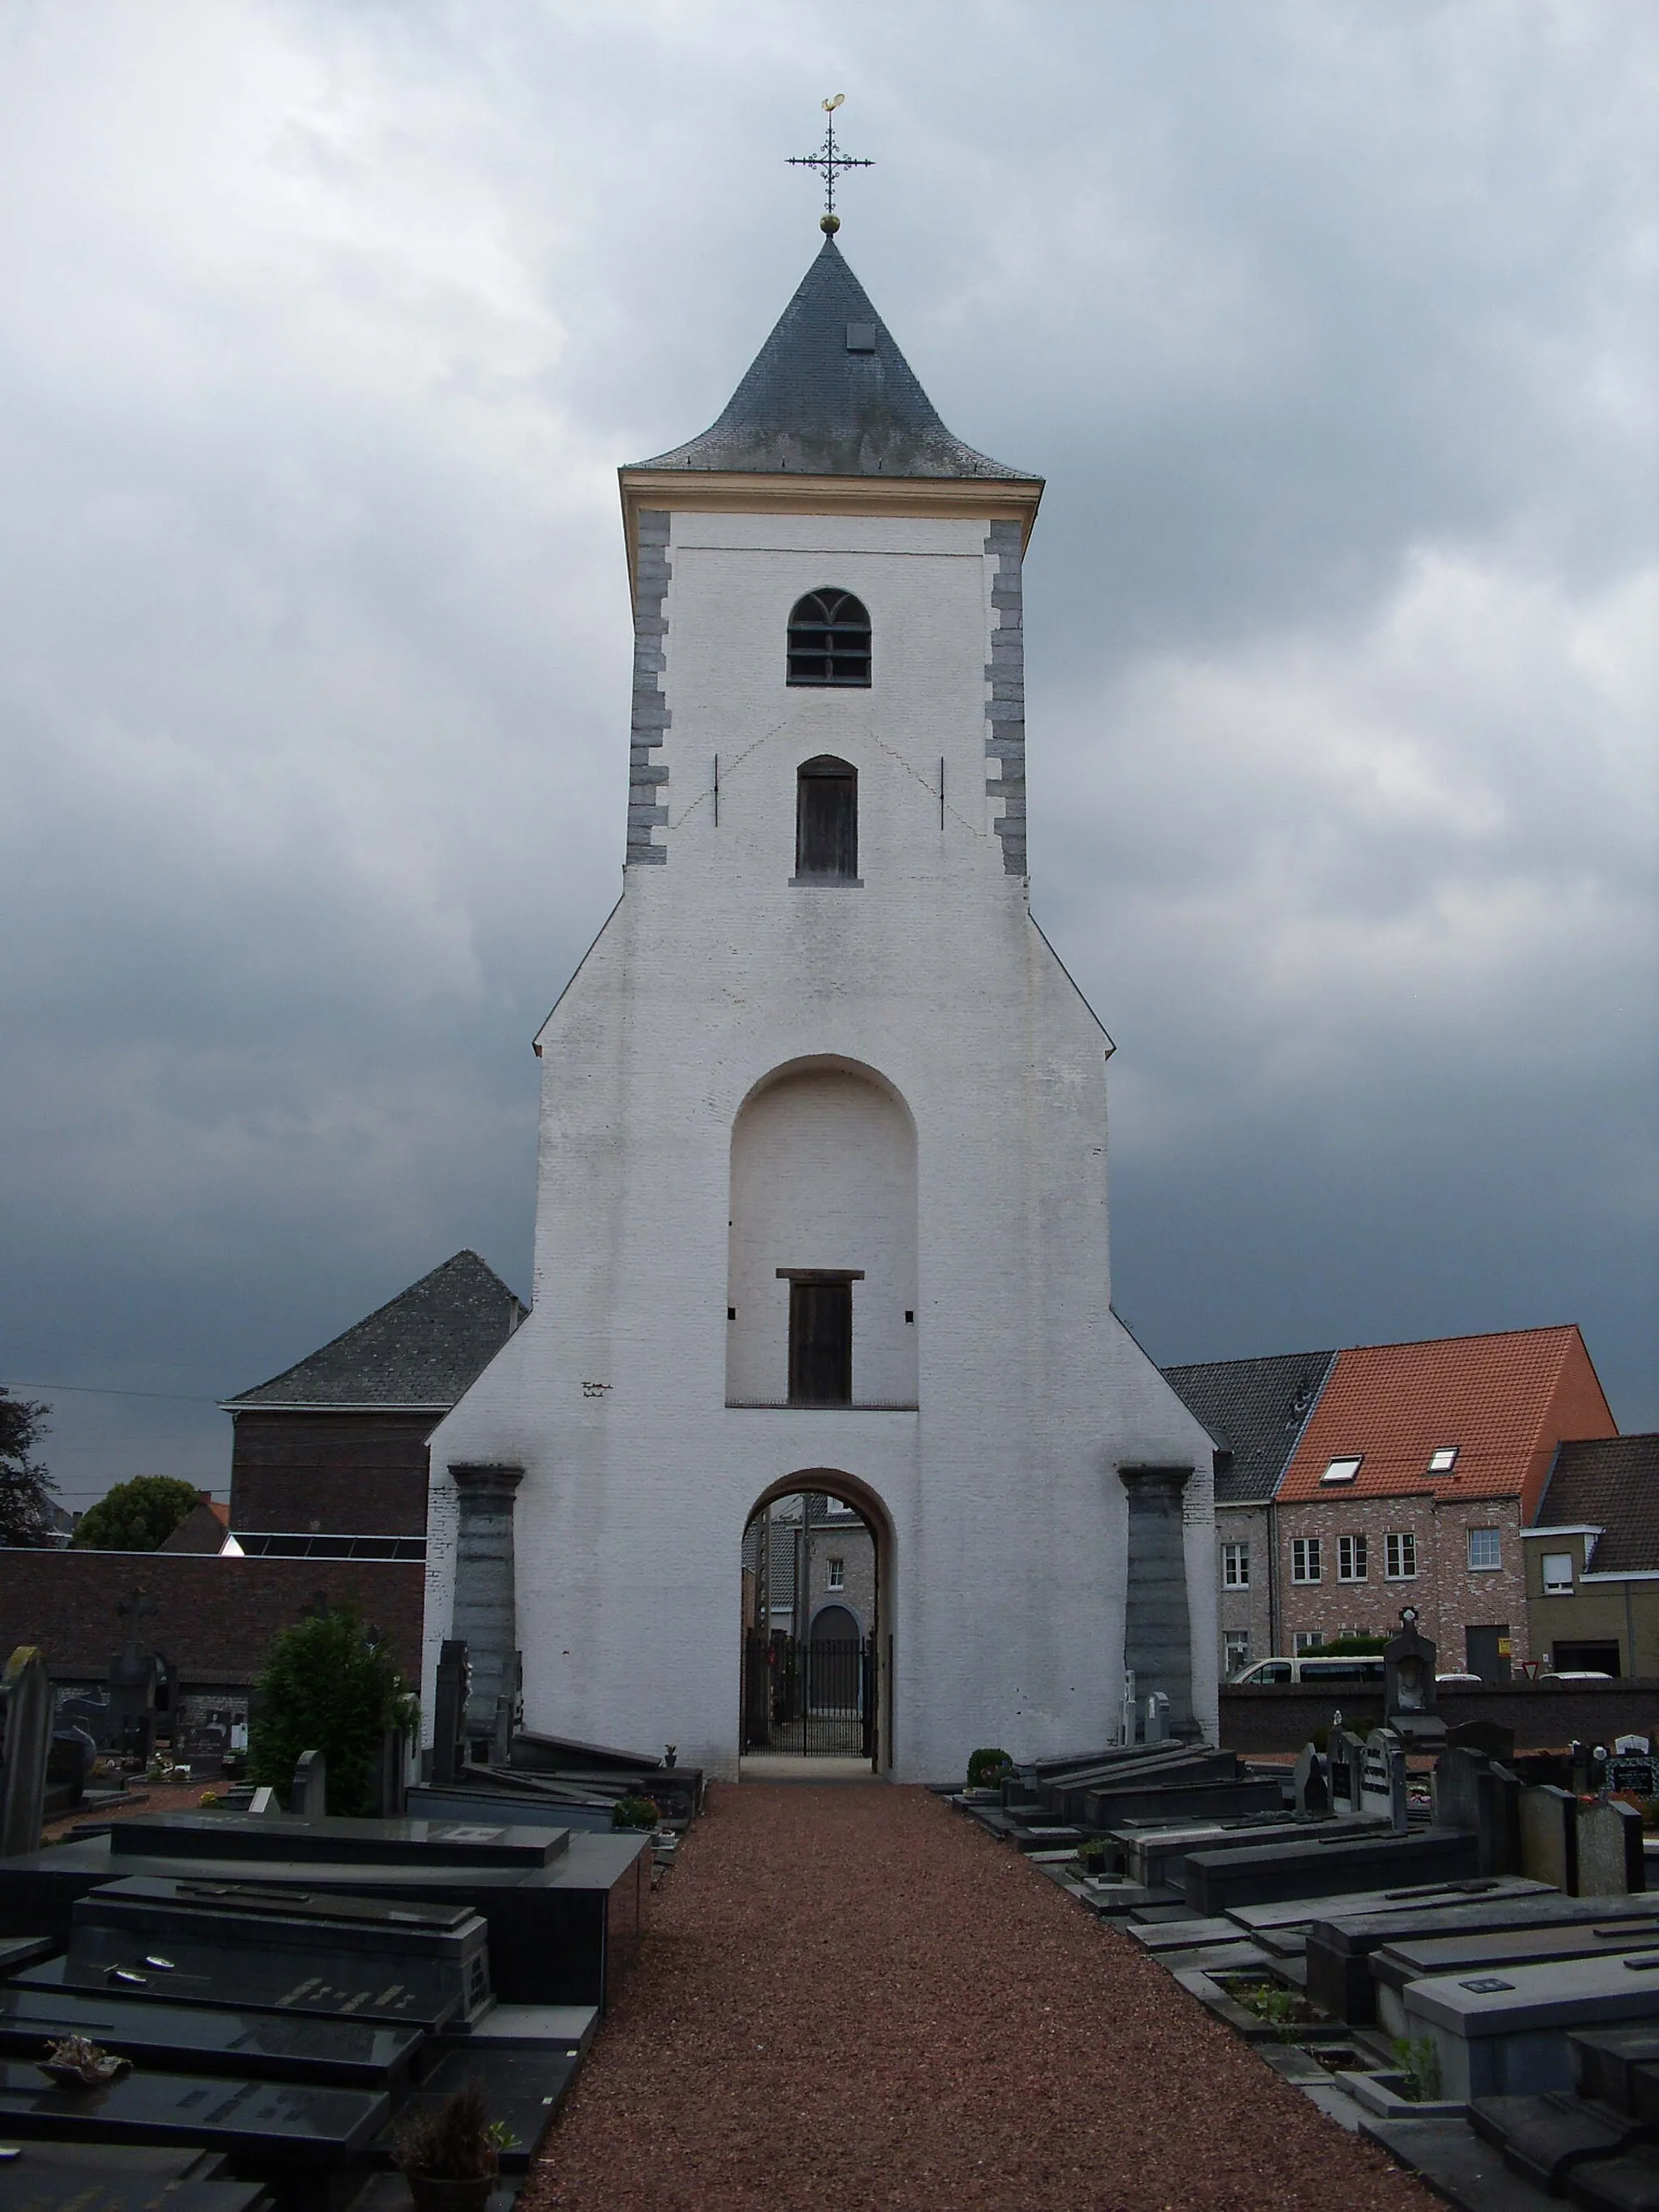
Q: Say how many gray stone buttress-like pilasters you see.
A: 2